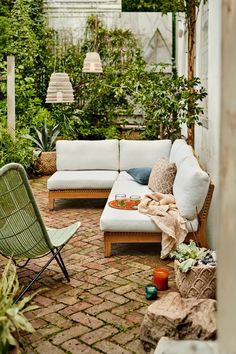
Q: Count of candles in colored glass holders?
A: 2